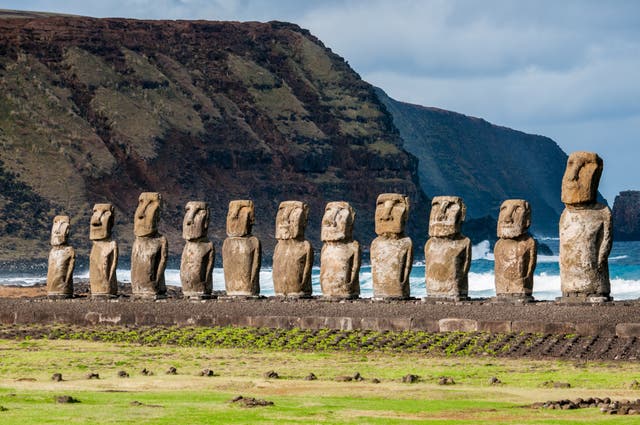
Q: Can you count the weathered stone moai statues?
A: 11